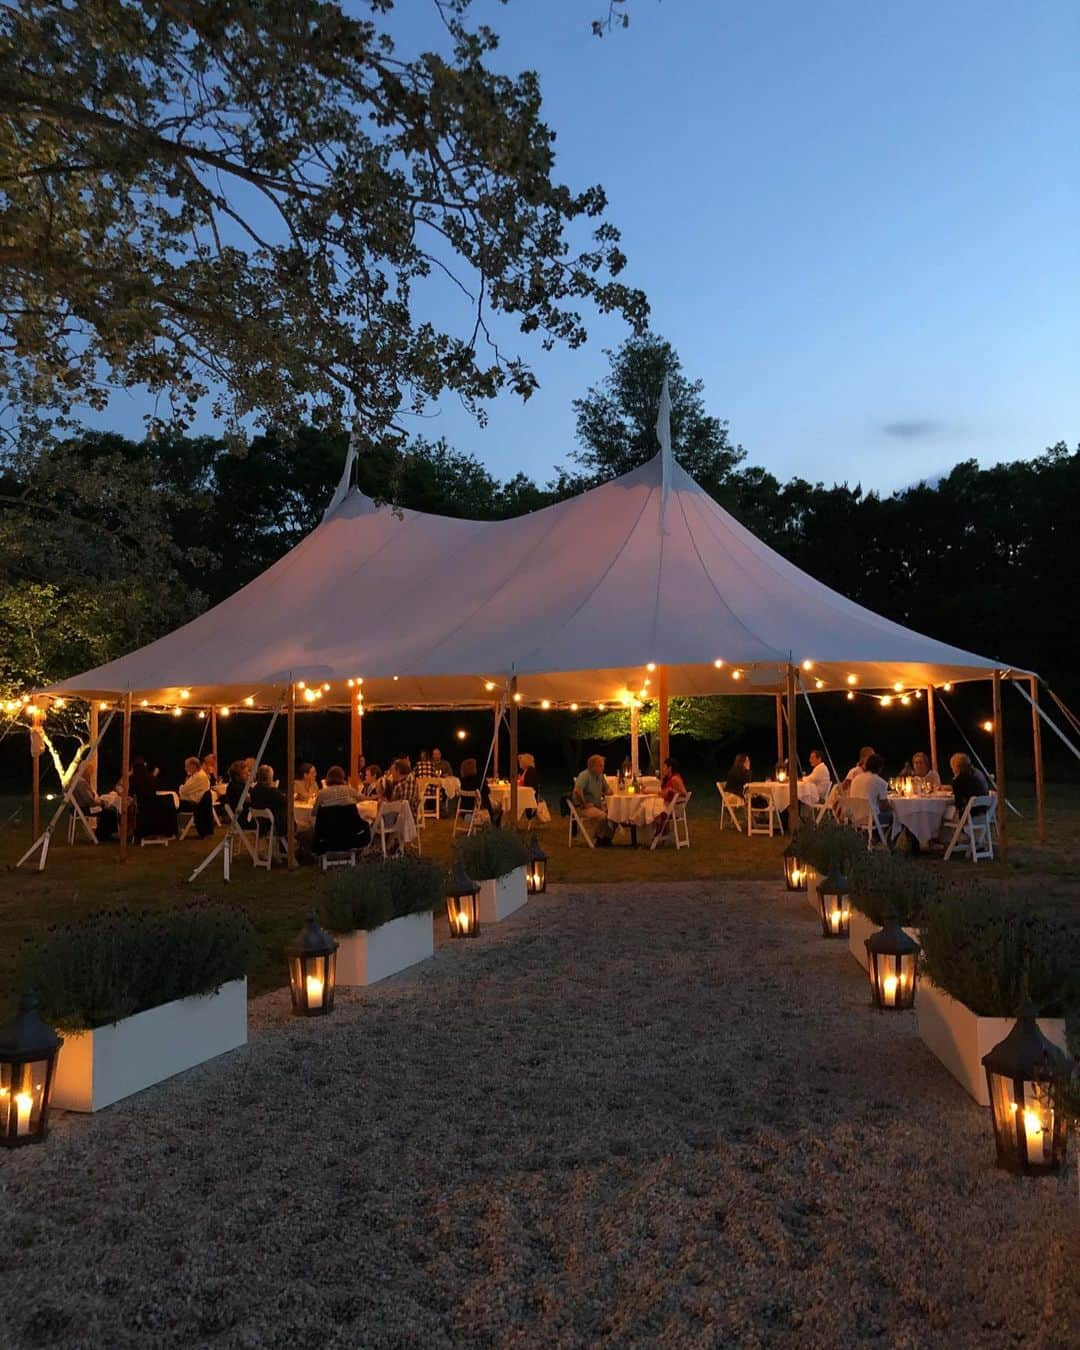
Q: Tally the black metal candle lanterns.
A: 8